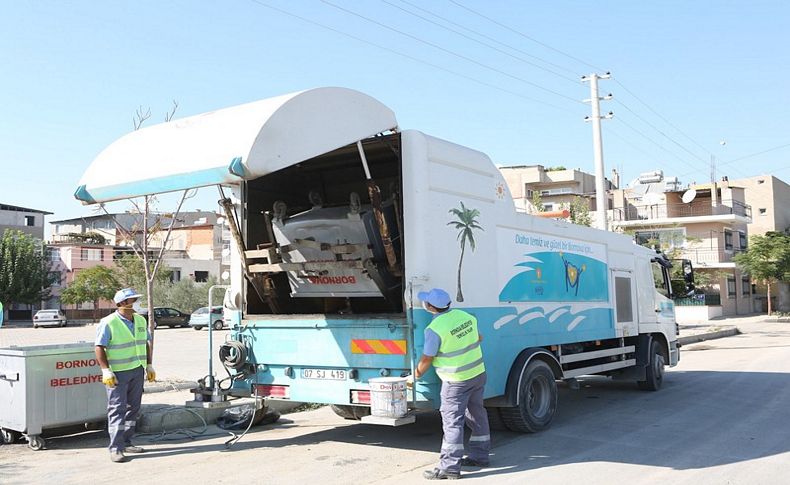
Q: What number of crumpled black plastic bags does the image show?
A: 1